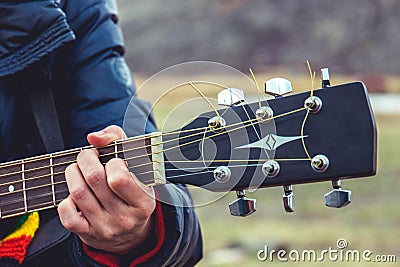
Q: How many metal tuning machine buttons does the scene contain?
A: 6